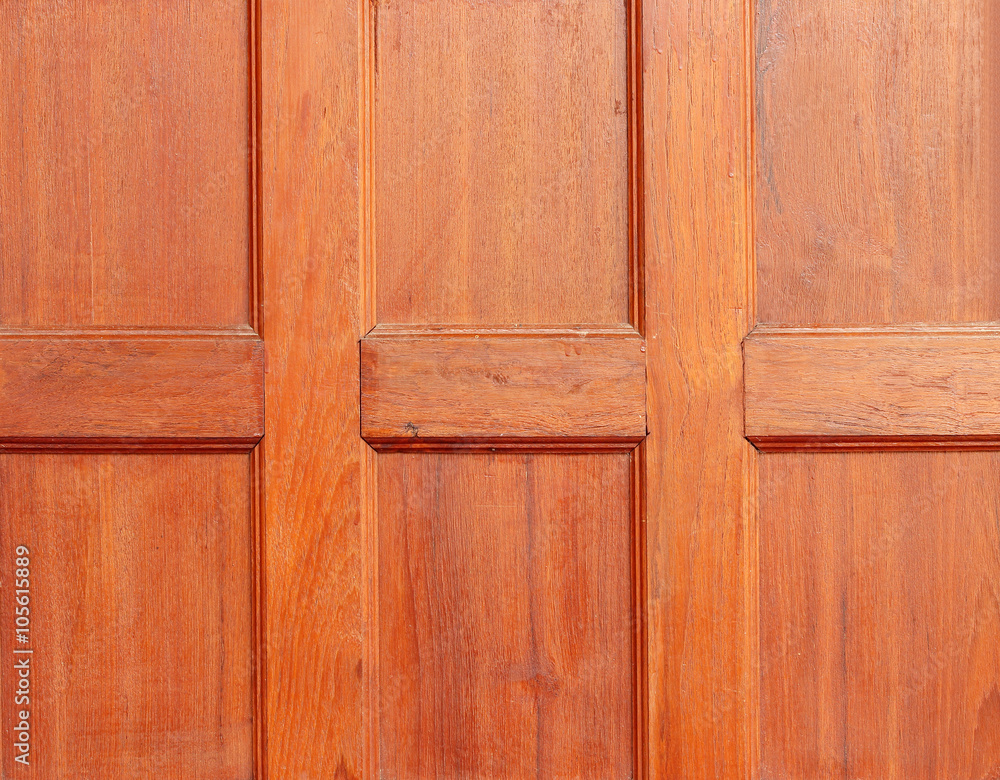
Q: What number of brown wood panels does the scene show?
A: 6